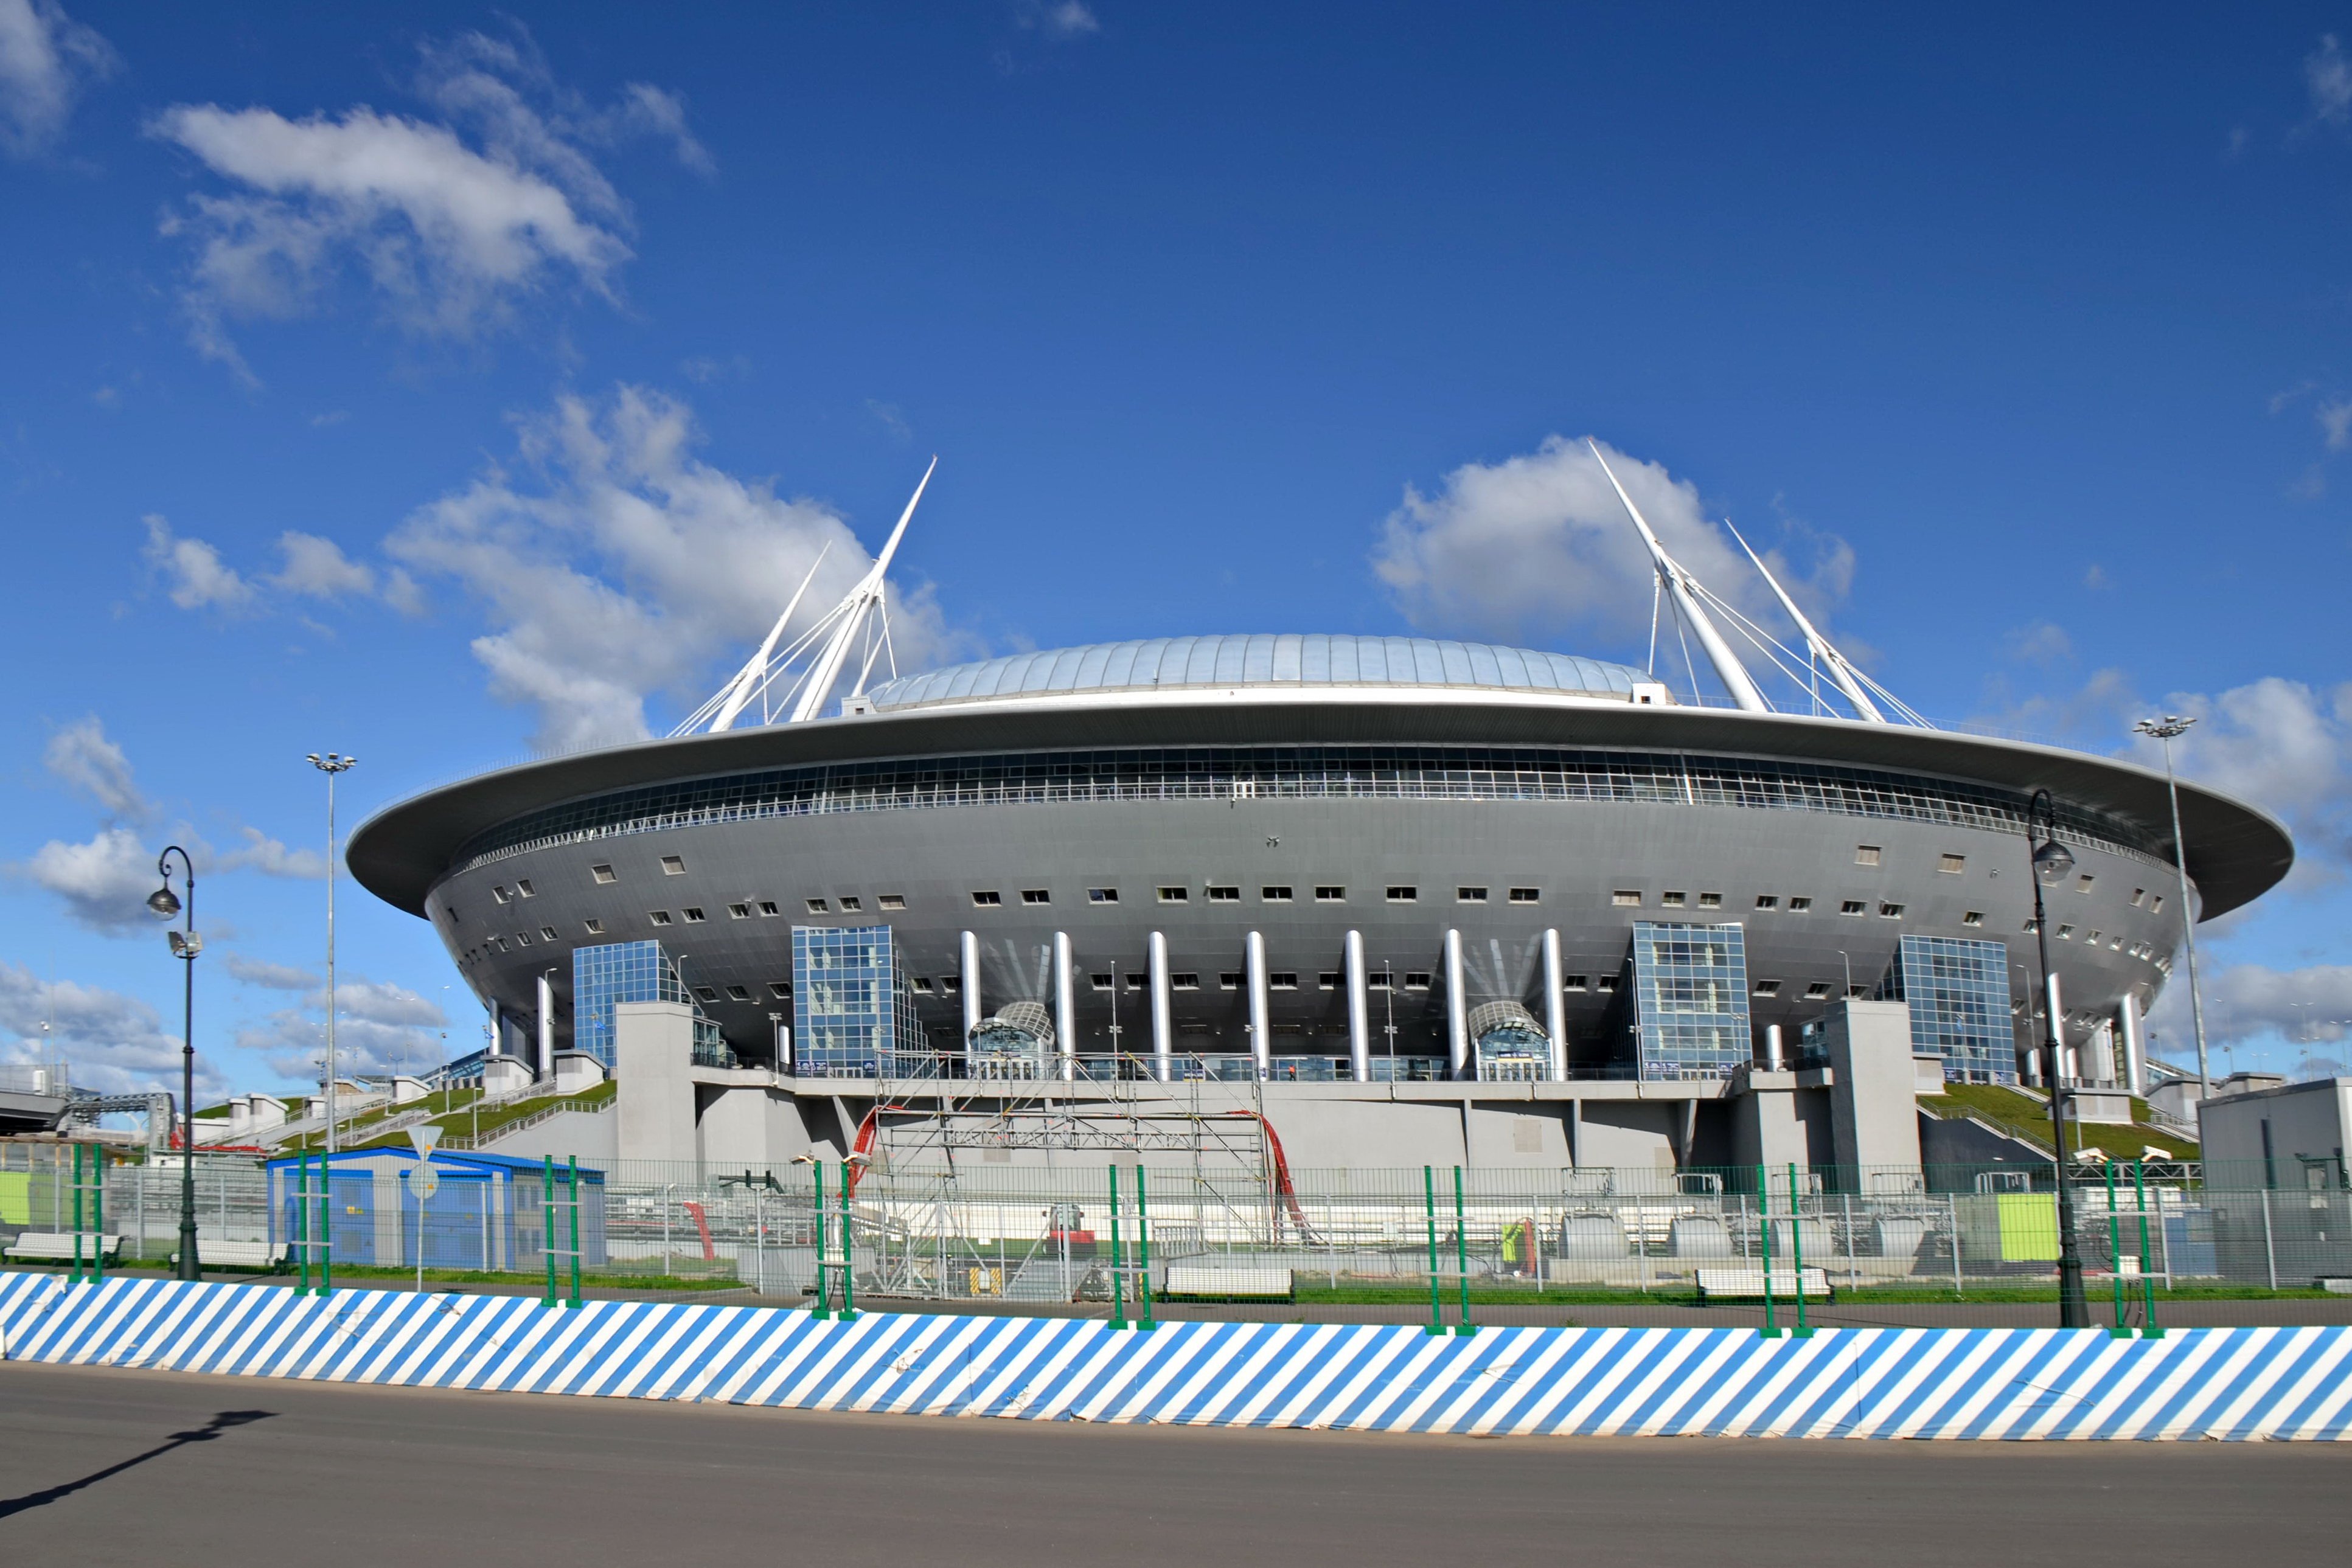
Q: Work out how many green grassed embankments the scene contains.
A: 2